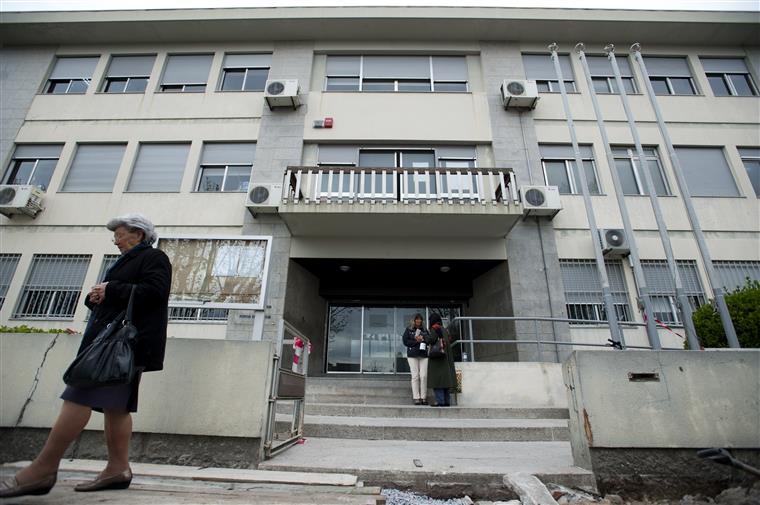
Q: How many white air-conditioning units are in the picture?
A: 6